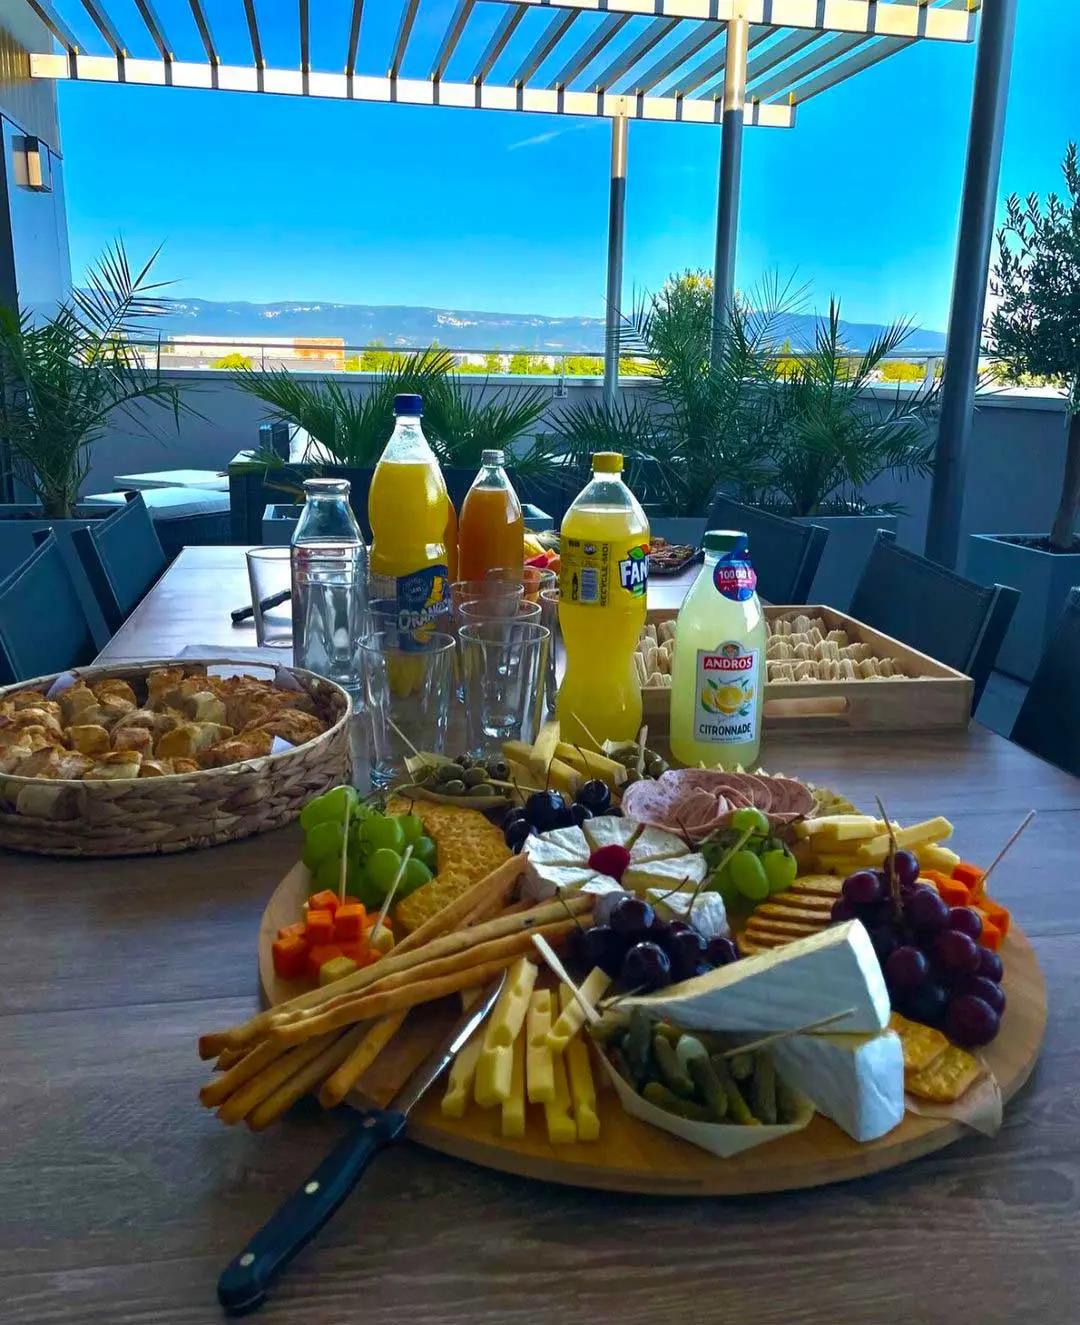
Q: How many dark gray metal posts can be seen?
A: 3